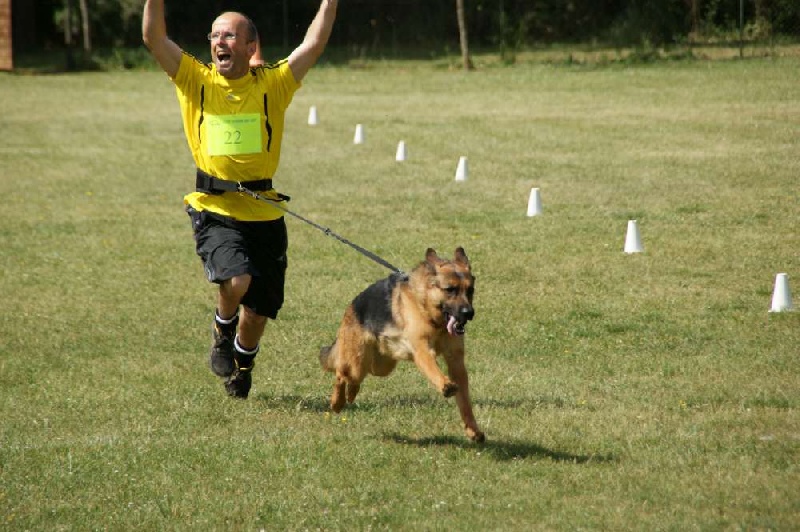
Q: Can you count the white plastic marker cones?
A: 7